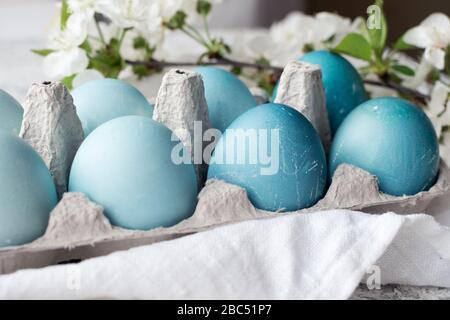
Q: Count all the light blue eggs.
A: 5